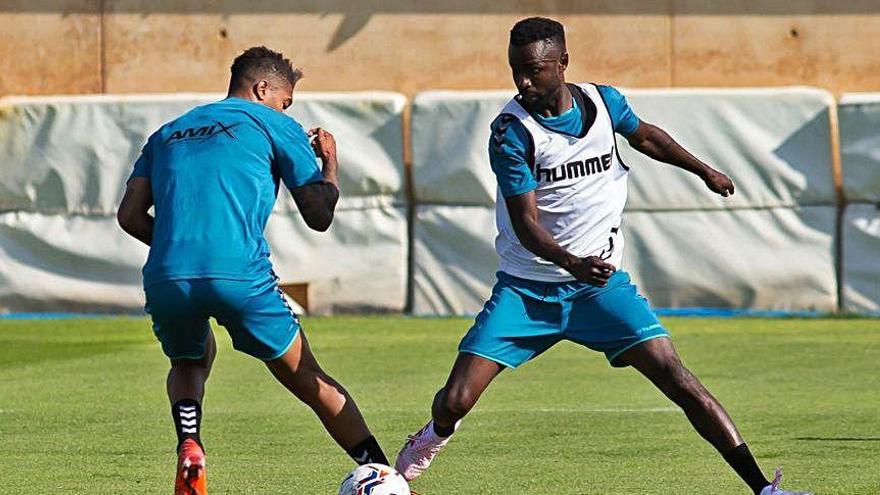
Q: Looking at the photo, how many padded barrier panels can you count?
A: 3